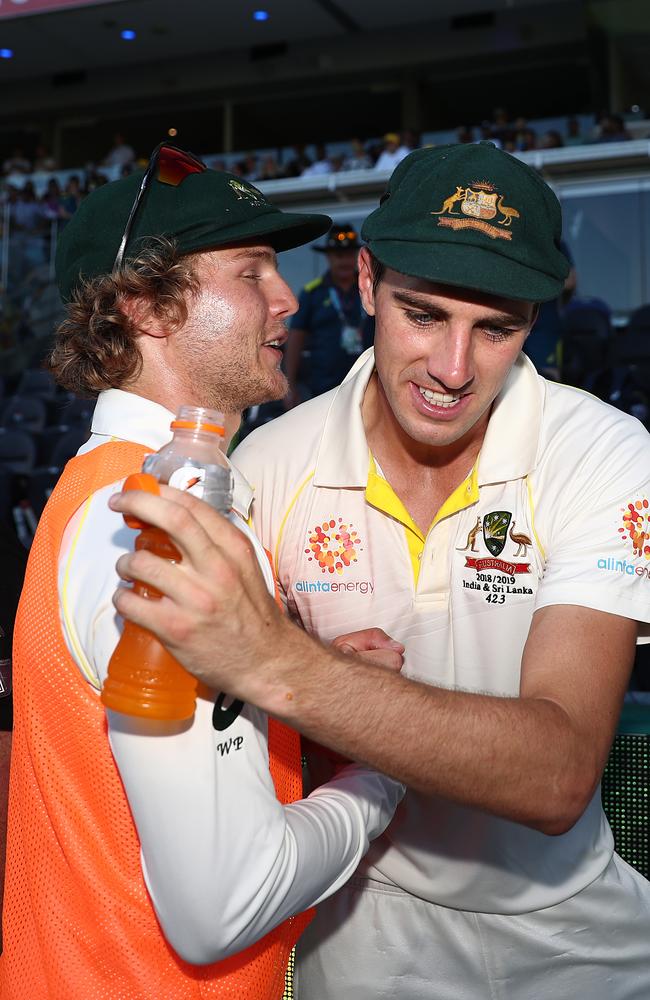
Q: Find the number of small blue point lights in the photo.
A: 3